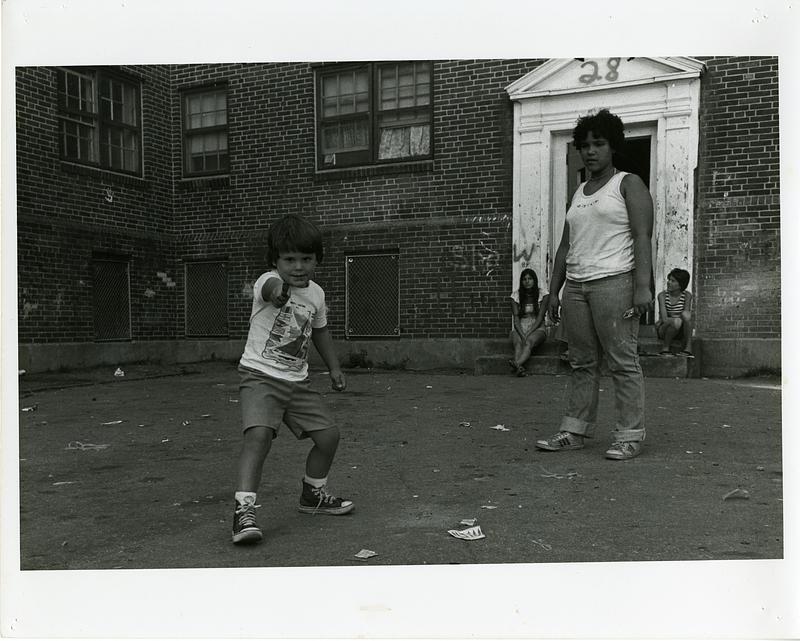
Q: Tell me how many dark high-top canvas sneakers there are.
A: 2